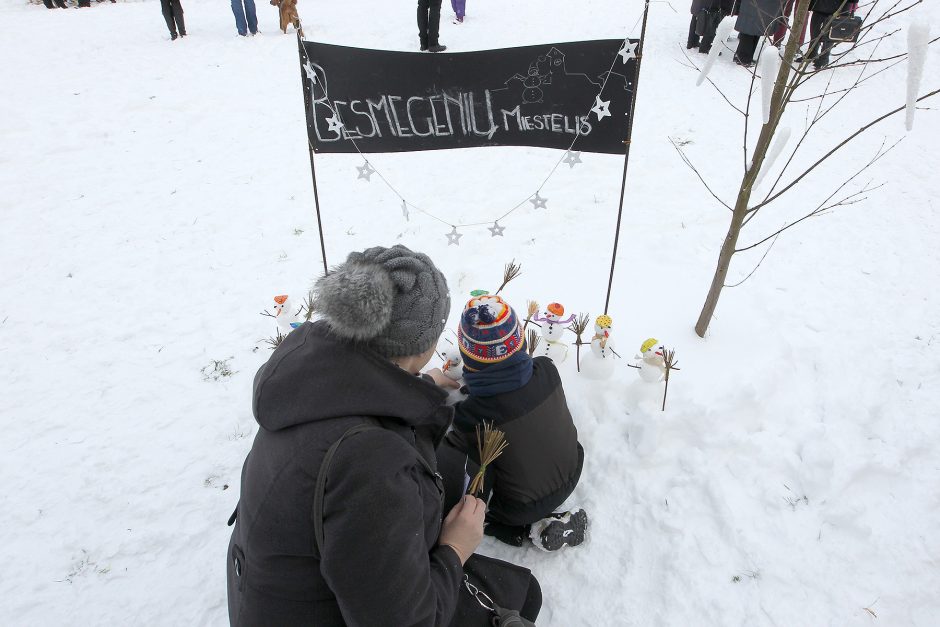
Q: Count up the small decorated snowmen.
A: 5